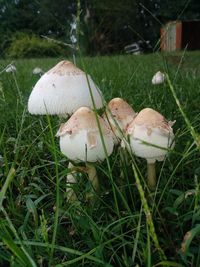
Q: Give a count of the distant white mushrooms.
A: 3